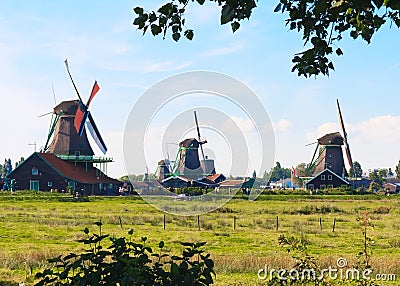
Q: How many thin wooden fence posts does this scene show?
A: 7